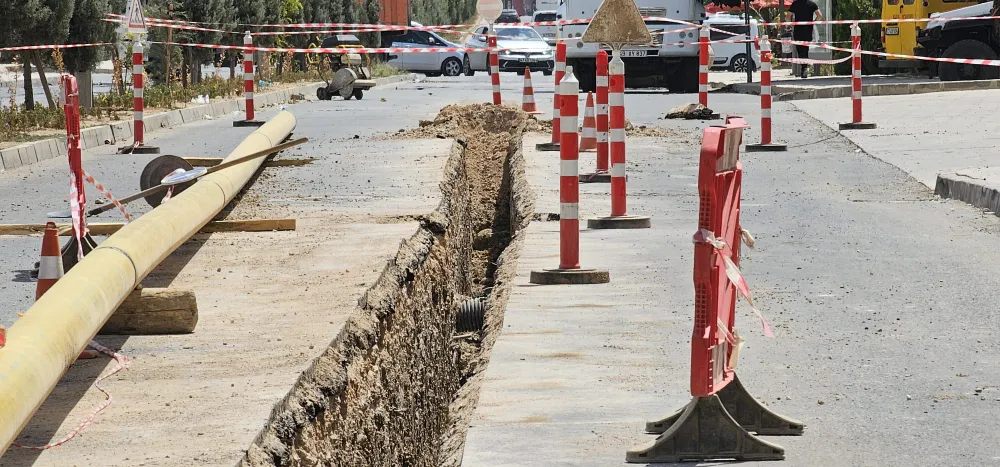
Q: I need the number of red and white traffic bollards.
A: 10